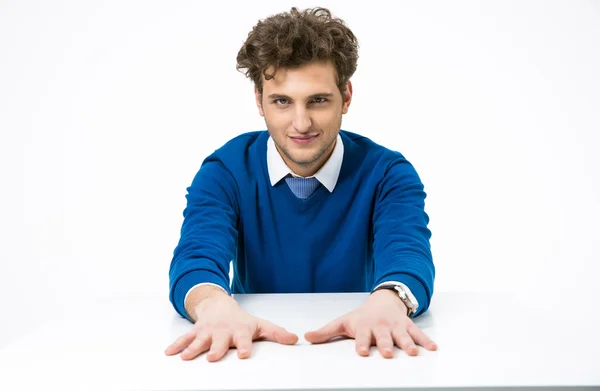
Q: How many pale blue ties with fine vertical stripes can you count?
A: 1